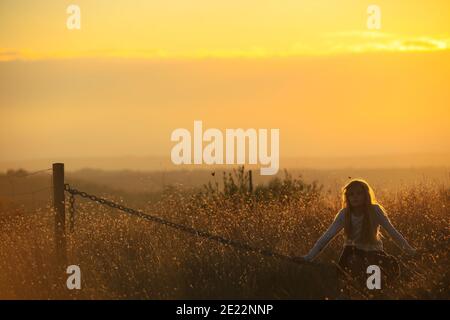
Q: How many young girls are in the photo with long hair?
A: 1